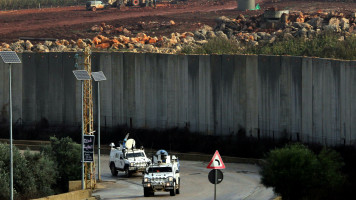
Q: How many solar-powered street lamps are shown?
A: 3